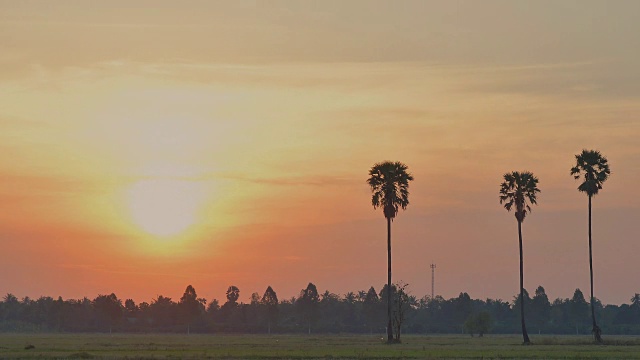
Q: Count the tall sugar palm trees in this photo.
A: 3